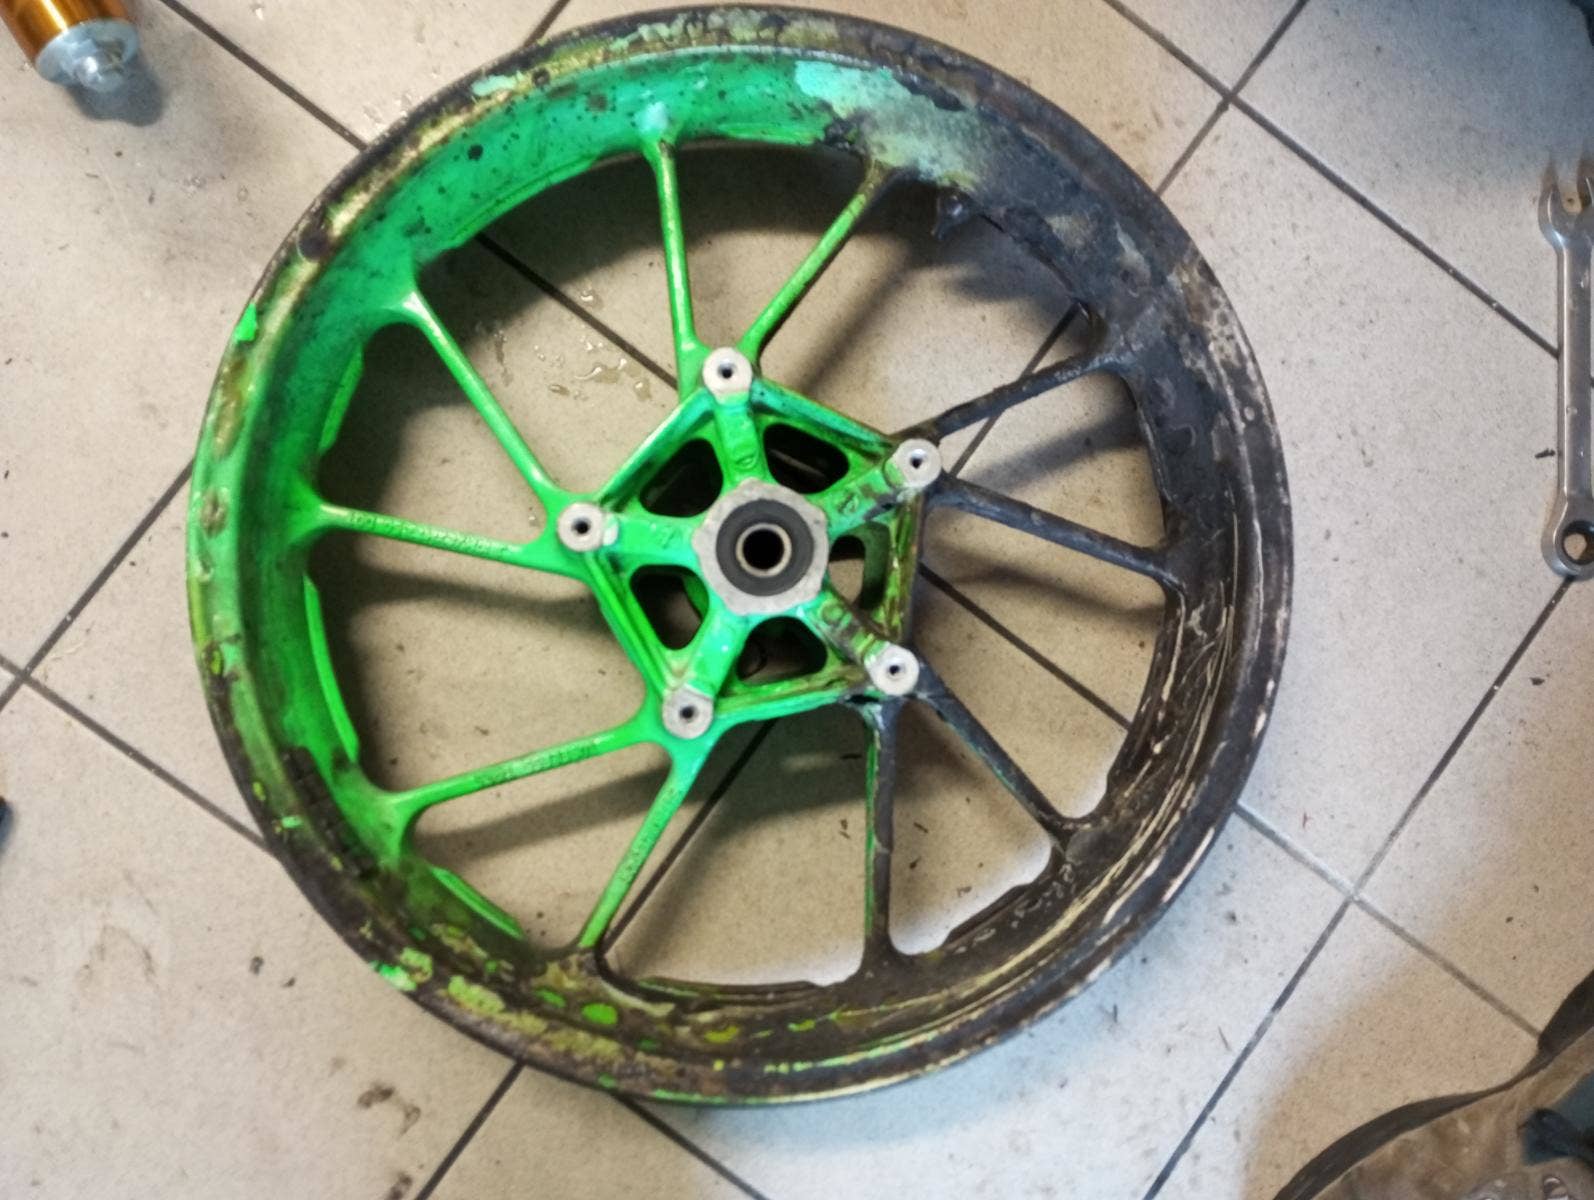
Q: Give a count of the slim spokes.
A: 10